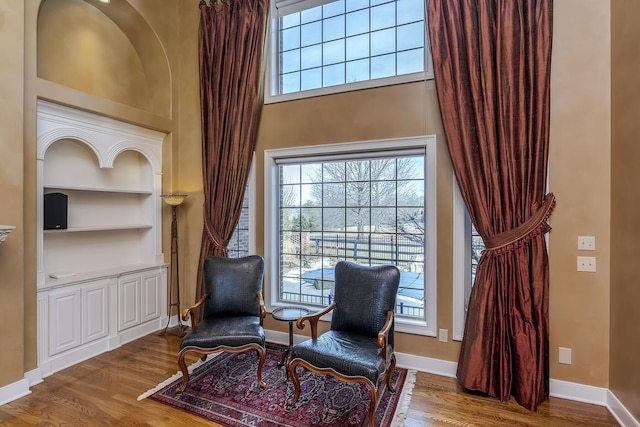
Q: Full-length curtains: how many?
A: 2